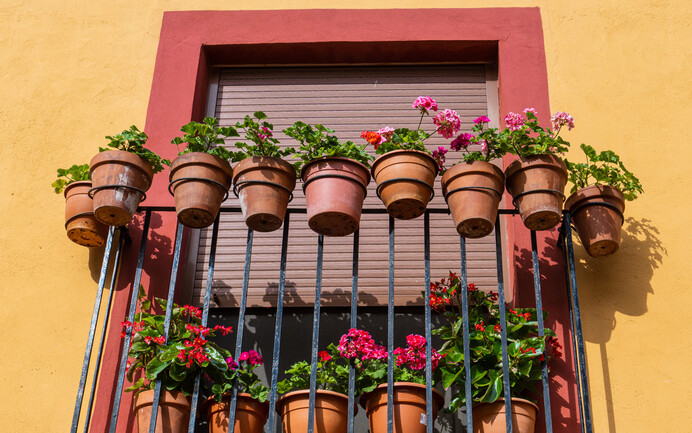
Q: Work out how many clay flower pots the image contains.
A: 14